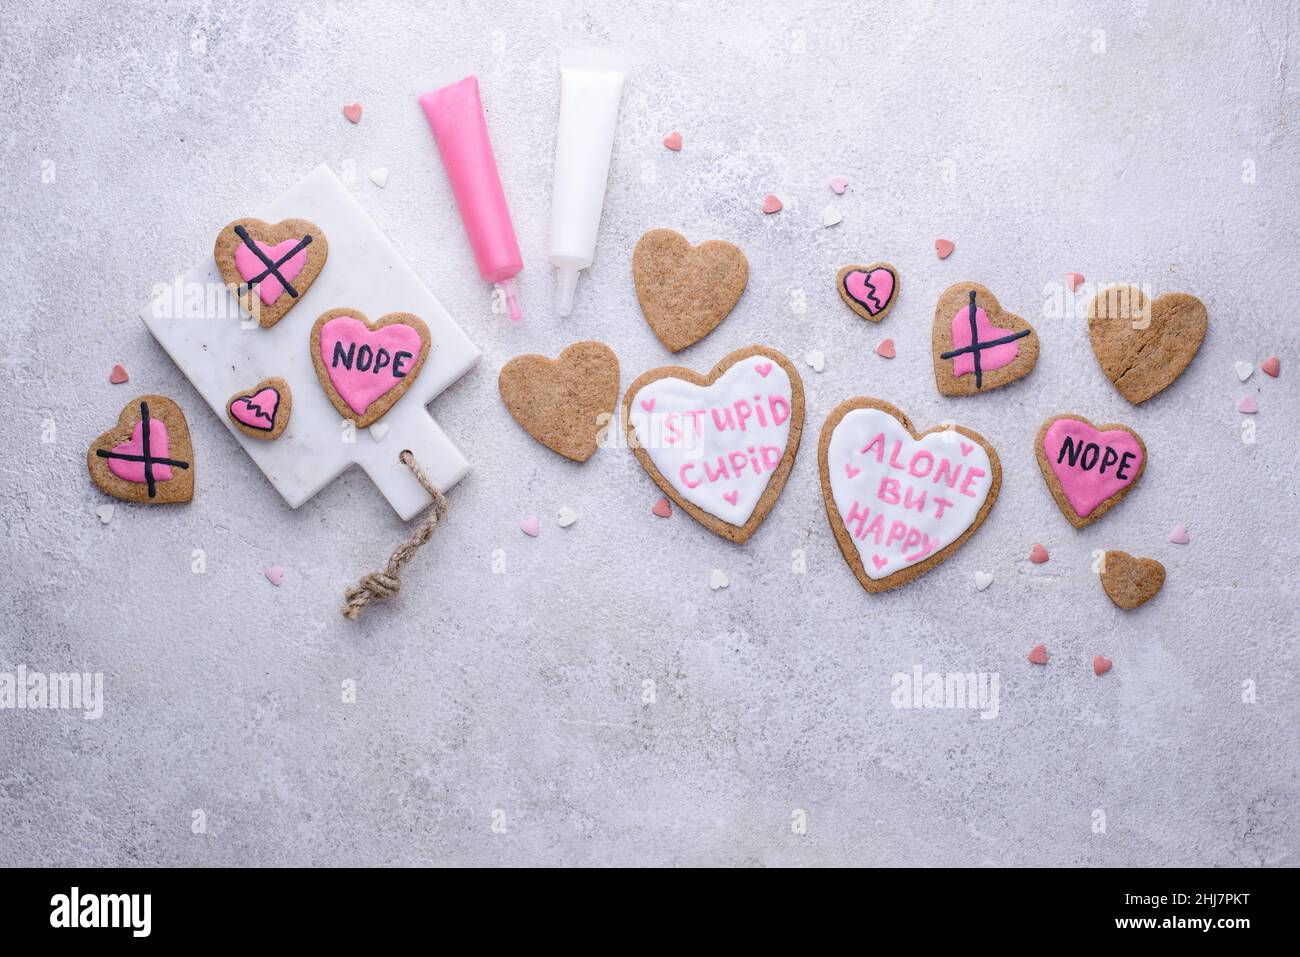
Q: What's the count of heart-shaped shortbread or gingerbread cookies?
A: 13